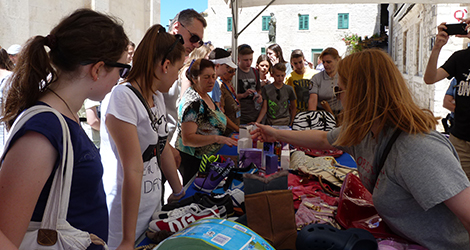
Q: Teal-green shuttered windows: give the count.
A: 4